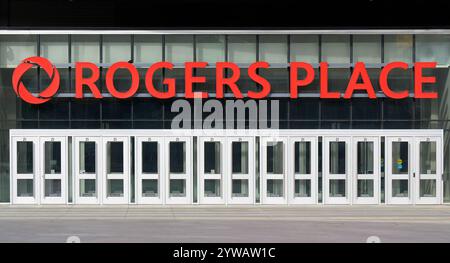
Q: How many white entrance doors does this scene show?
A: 14